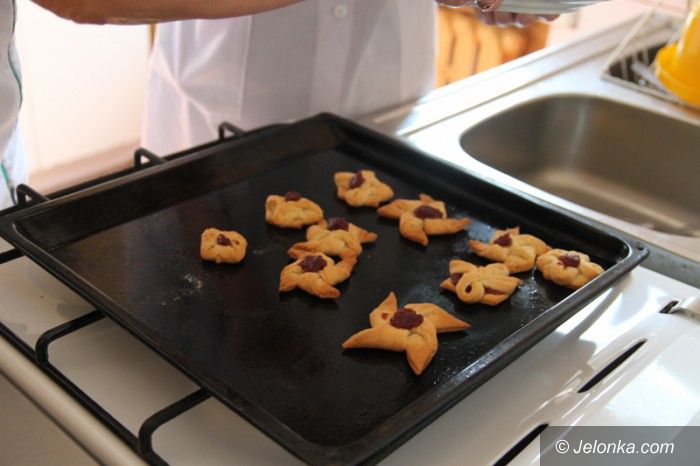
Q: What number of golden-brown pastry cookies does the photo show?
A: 10